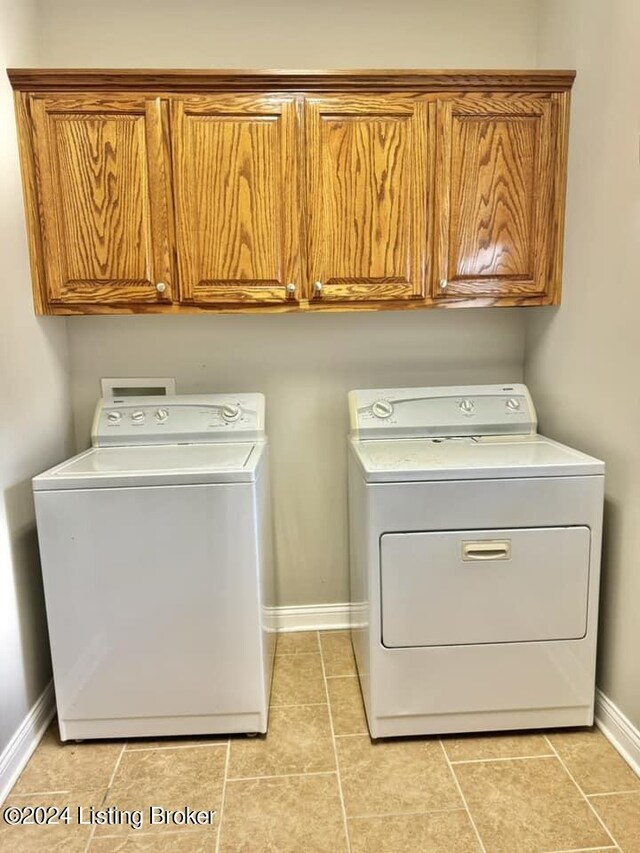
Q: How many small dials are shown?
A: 5